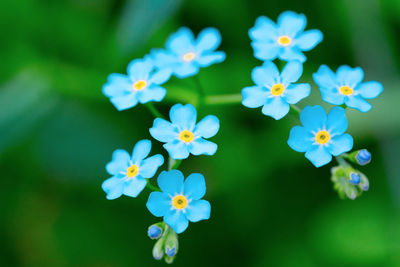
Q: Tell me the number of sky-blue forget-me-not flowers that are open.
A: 9